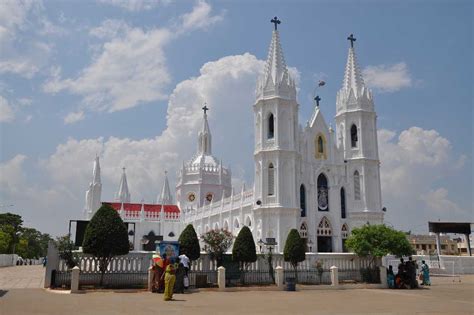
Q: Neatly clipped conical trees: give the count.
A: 4